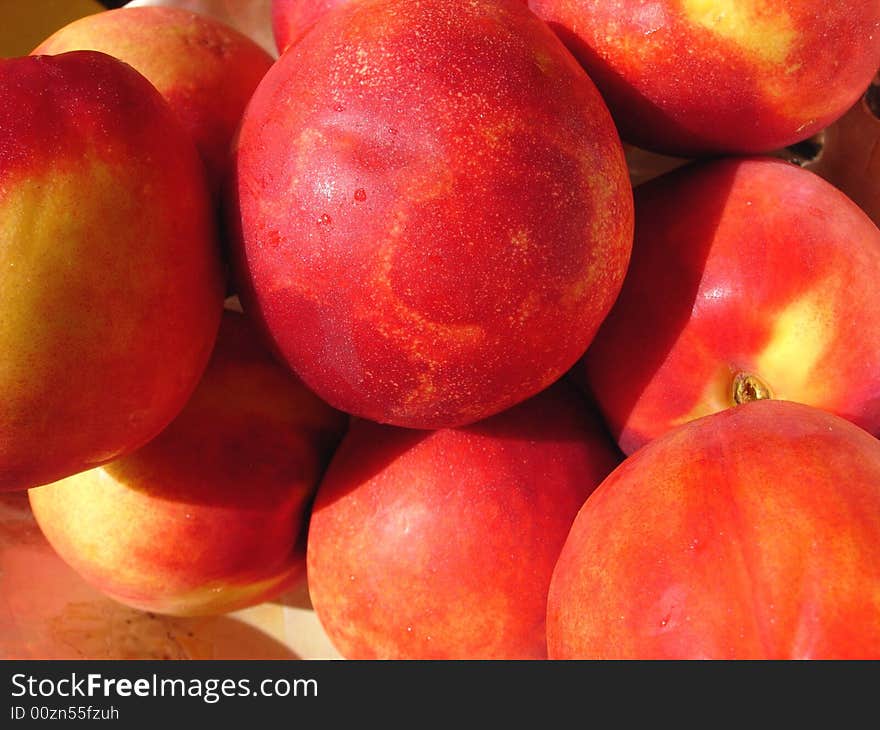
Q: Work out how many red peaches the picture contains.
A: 9